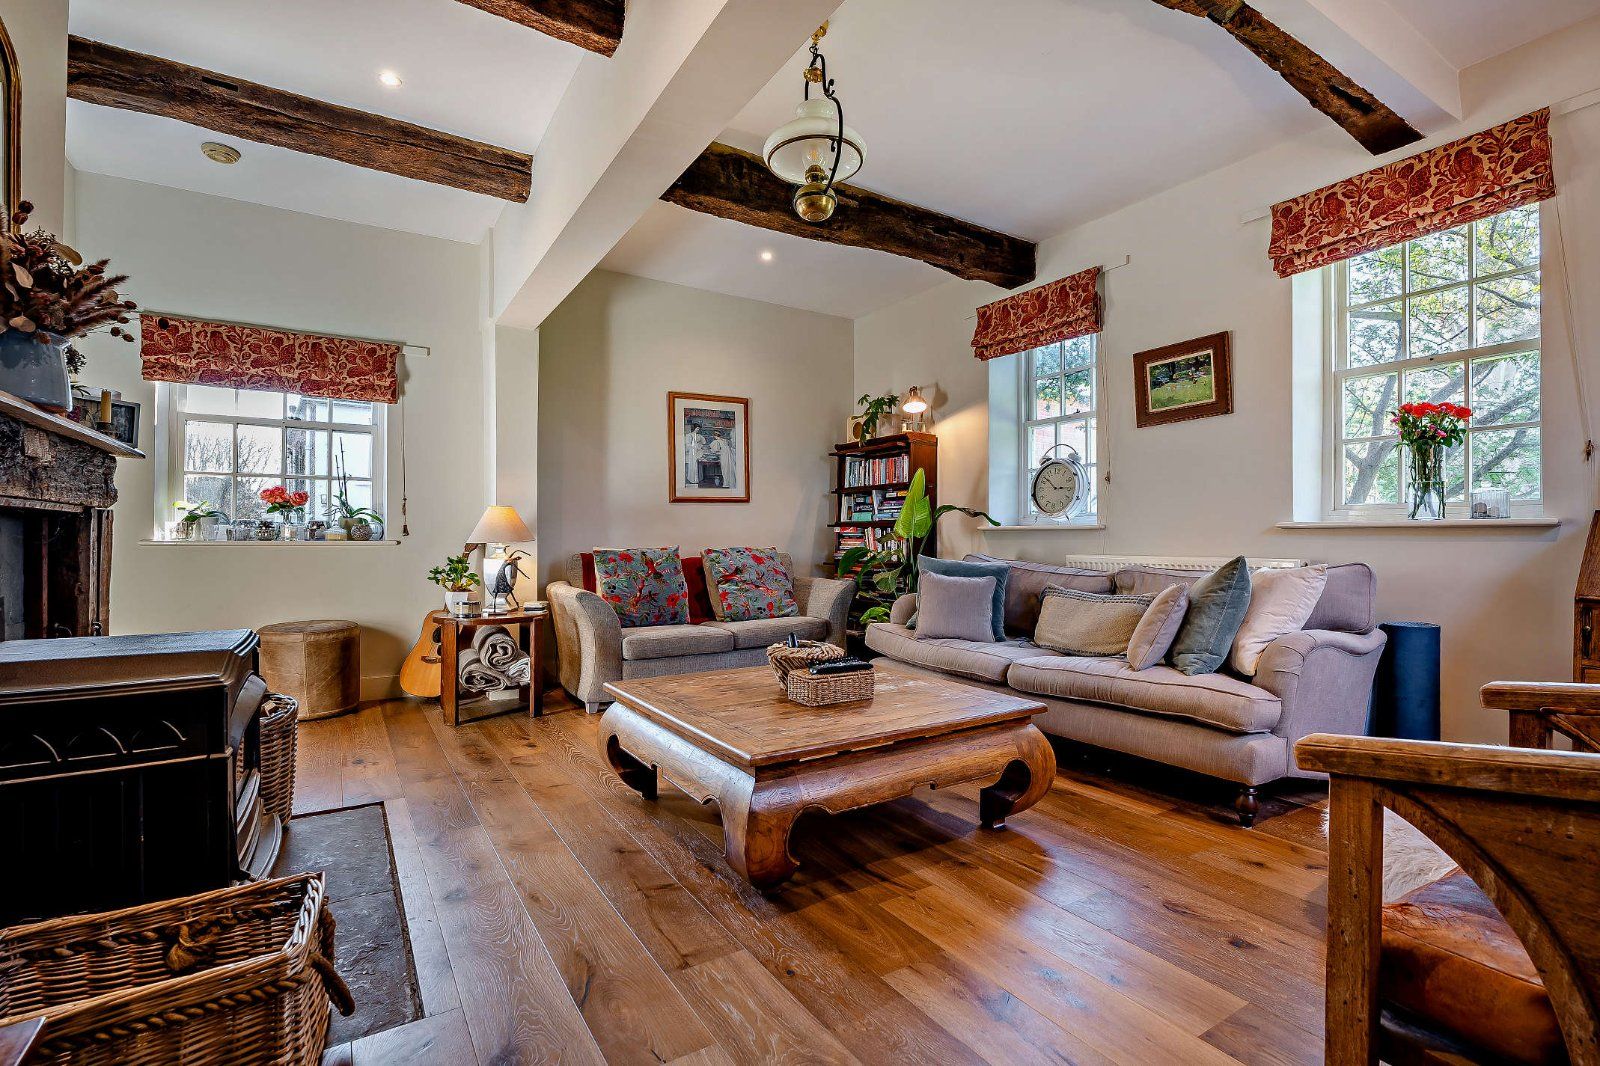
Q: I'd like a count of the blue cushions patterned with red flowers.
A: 2